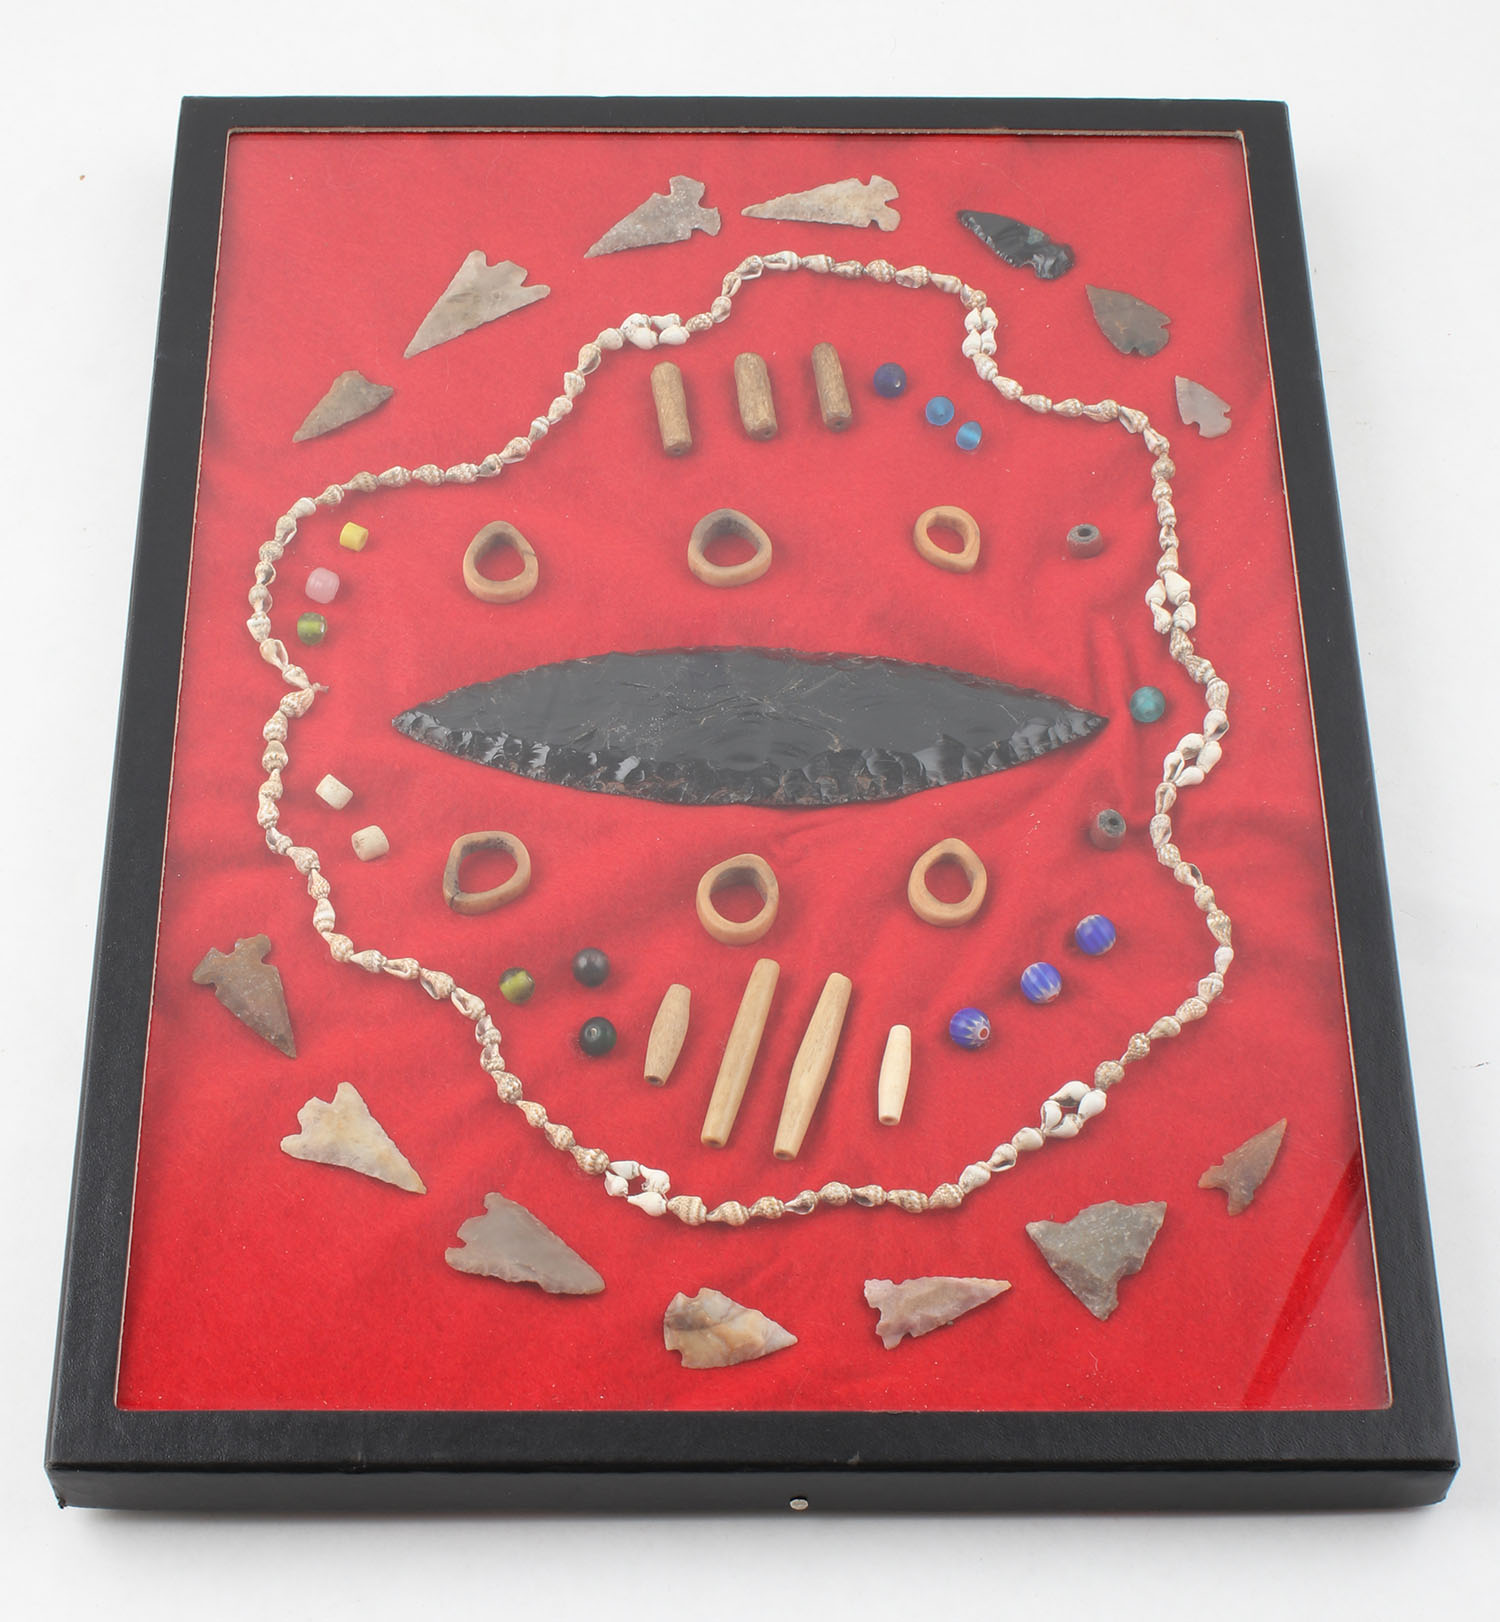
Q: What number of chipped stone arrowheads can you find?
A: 14